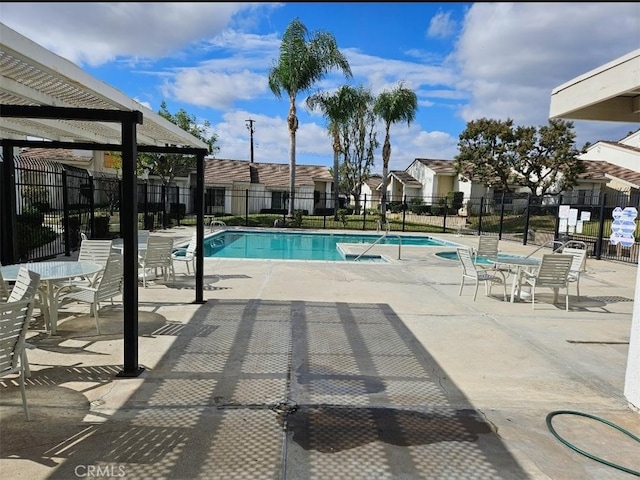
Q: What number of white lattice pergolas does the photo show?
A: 1